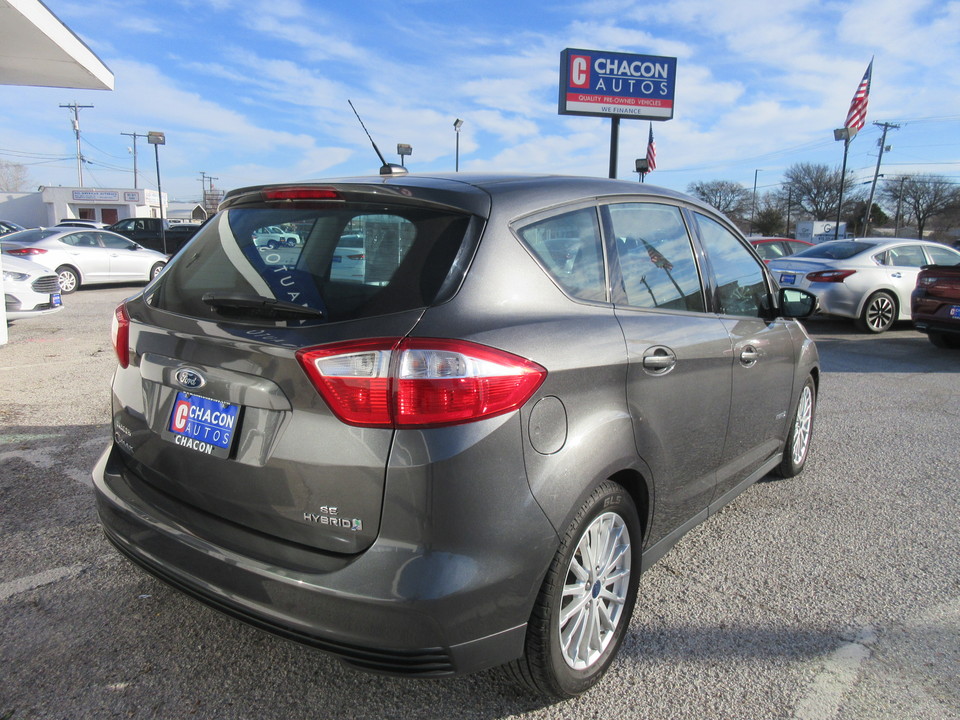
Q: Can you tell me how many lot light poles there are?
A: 5